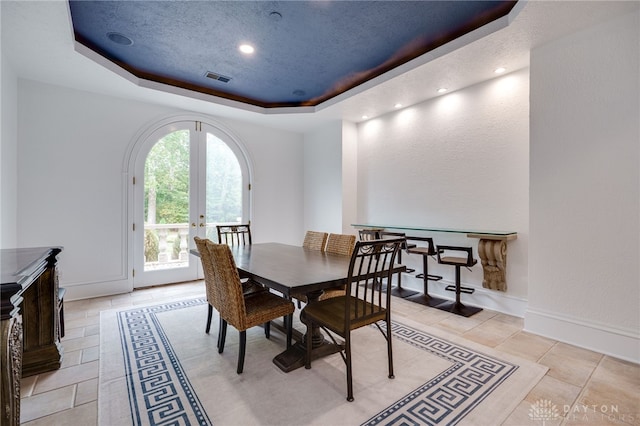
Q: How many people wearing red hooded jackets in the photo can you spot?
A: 0